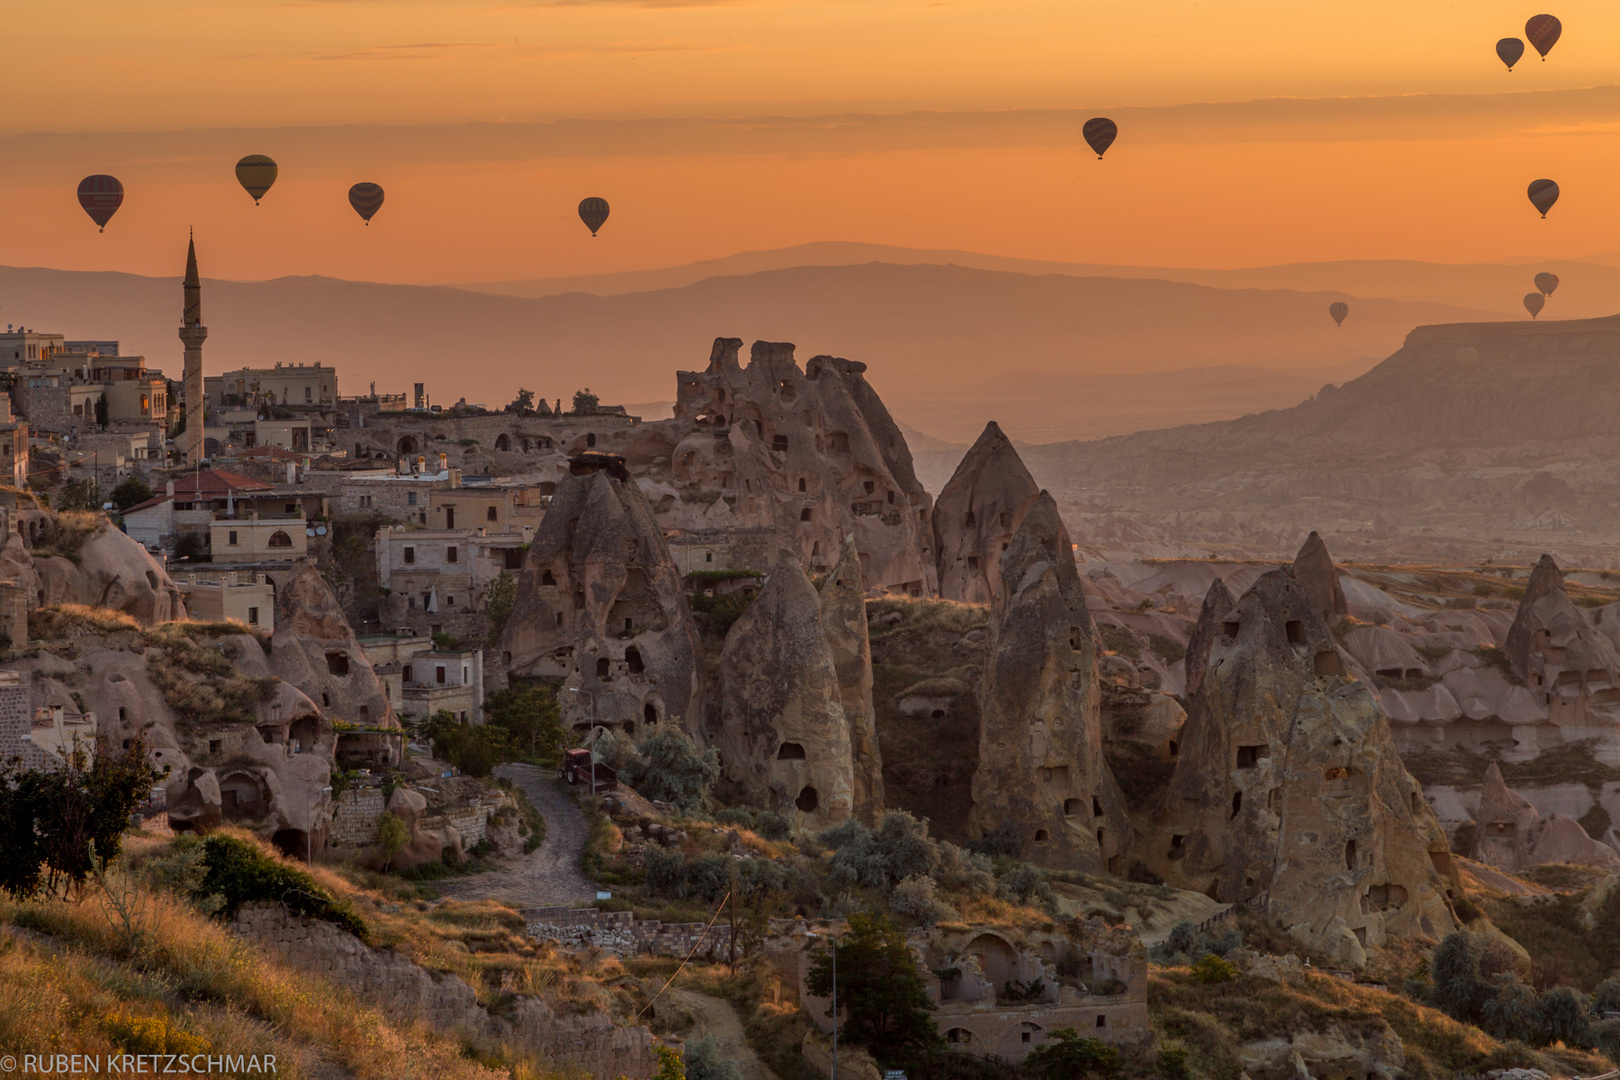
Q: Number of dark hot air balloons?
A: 8